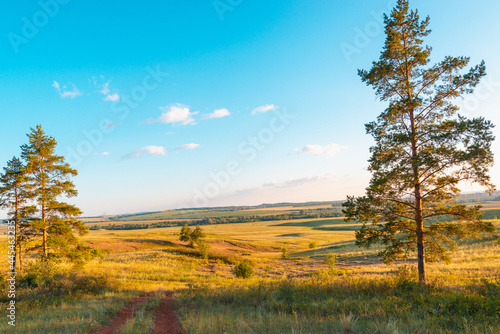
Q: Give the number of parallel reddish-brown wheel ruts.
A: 2